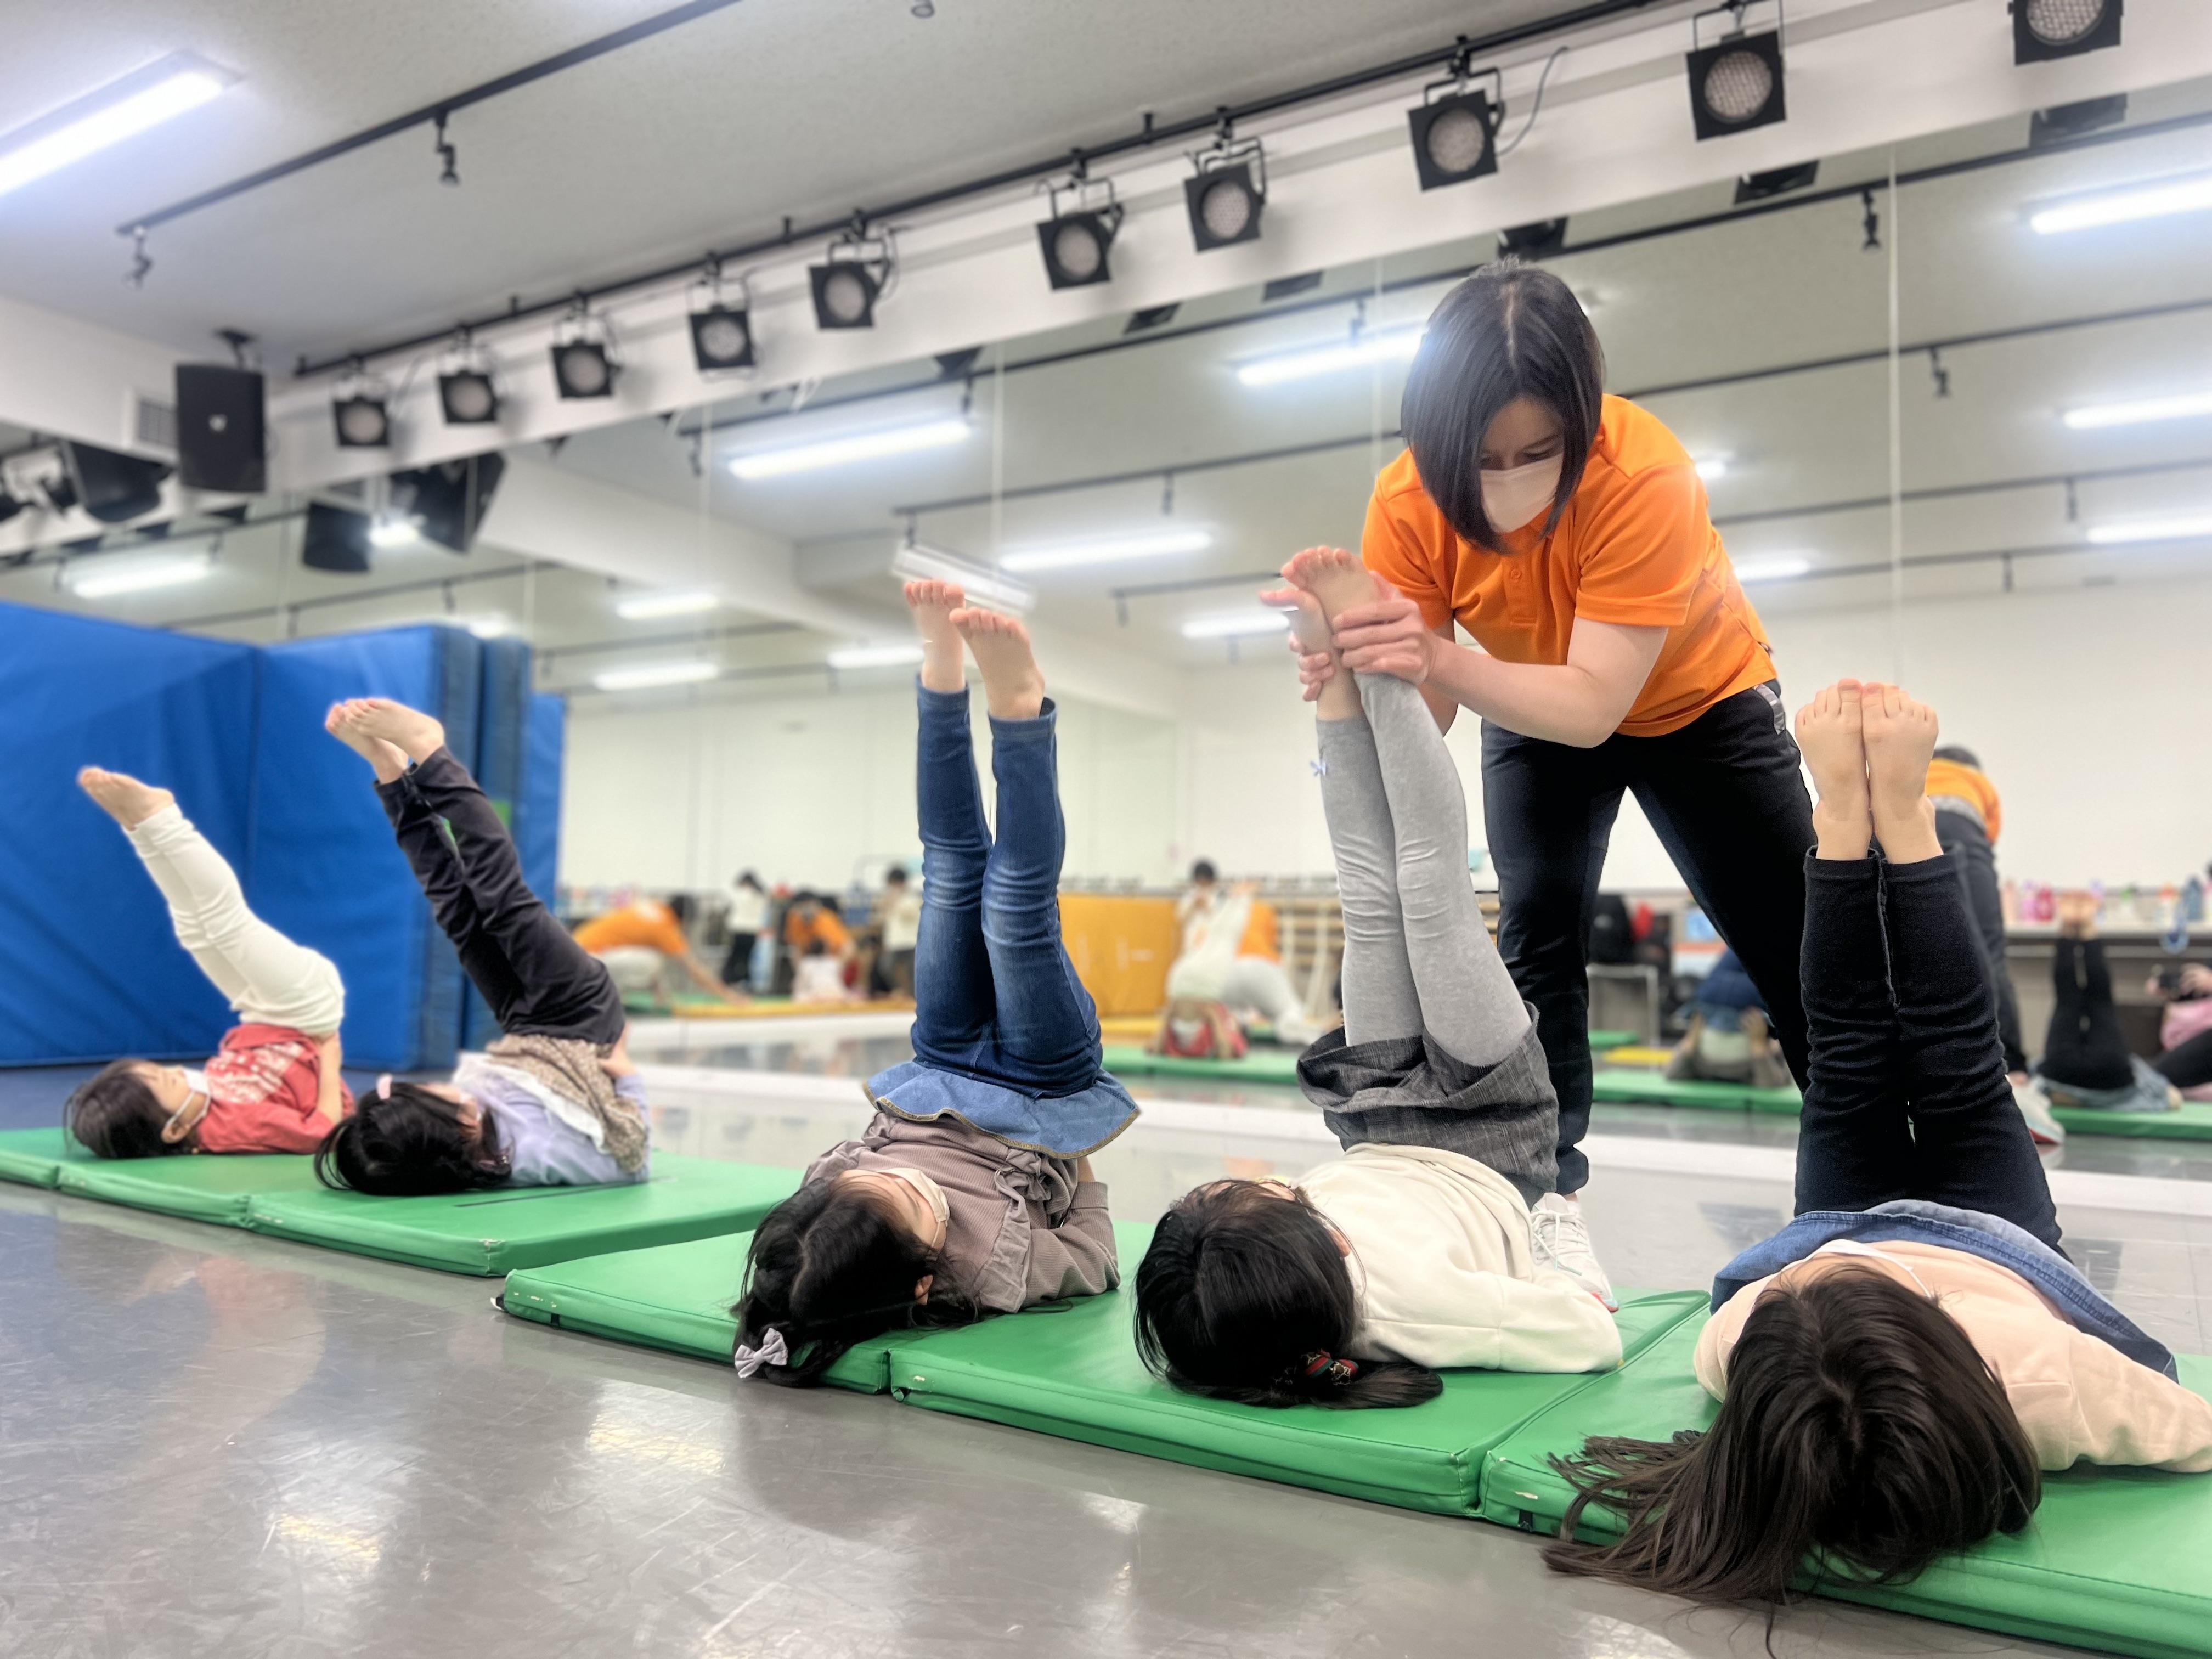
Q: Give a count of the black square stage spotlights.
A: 10